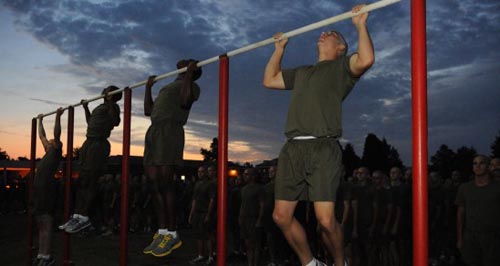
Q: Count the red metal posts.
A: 5